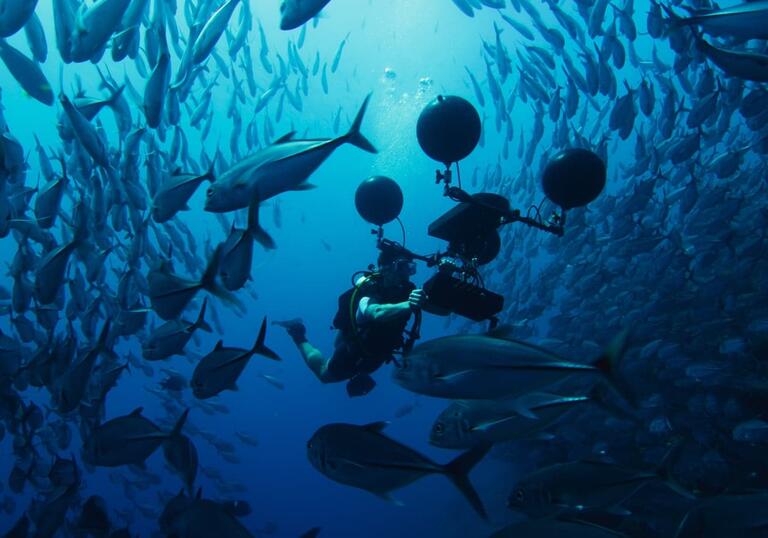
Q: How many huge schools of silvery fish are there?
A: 1